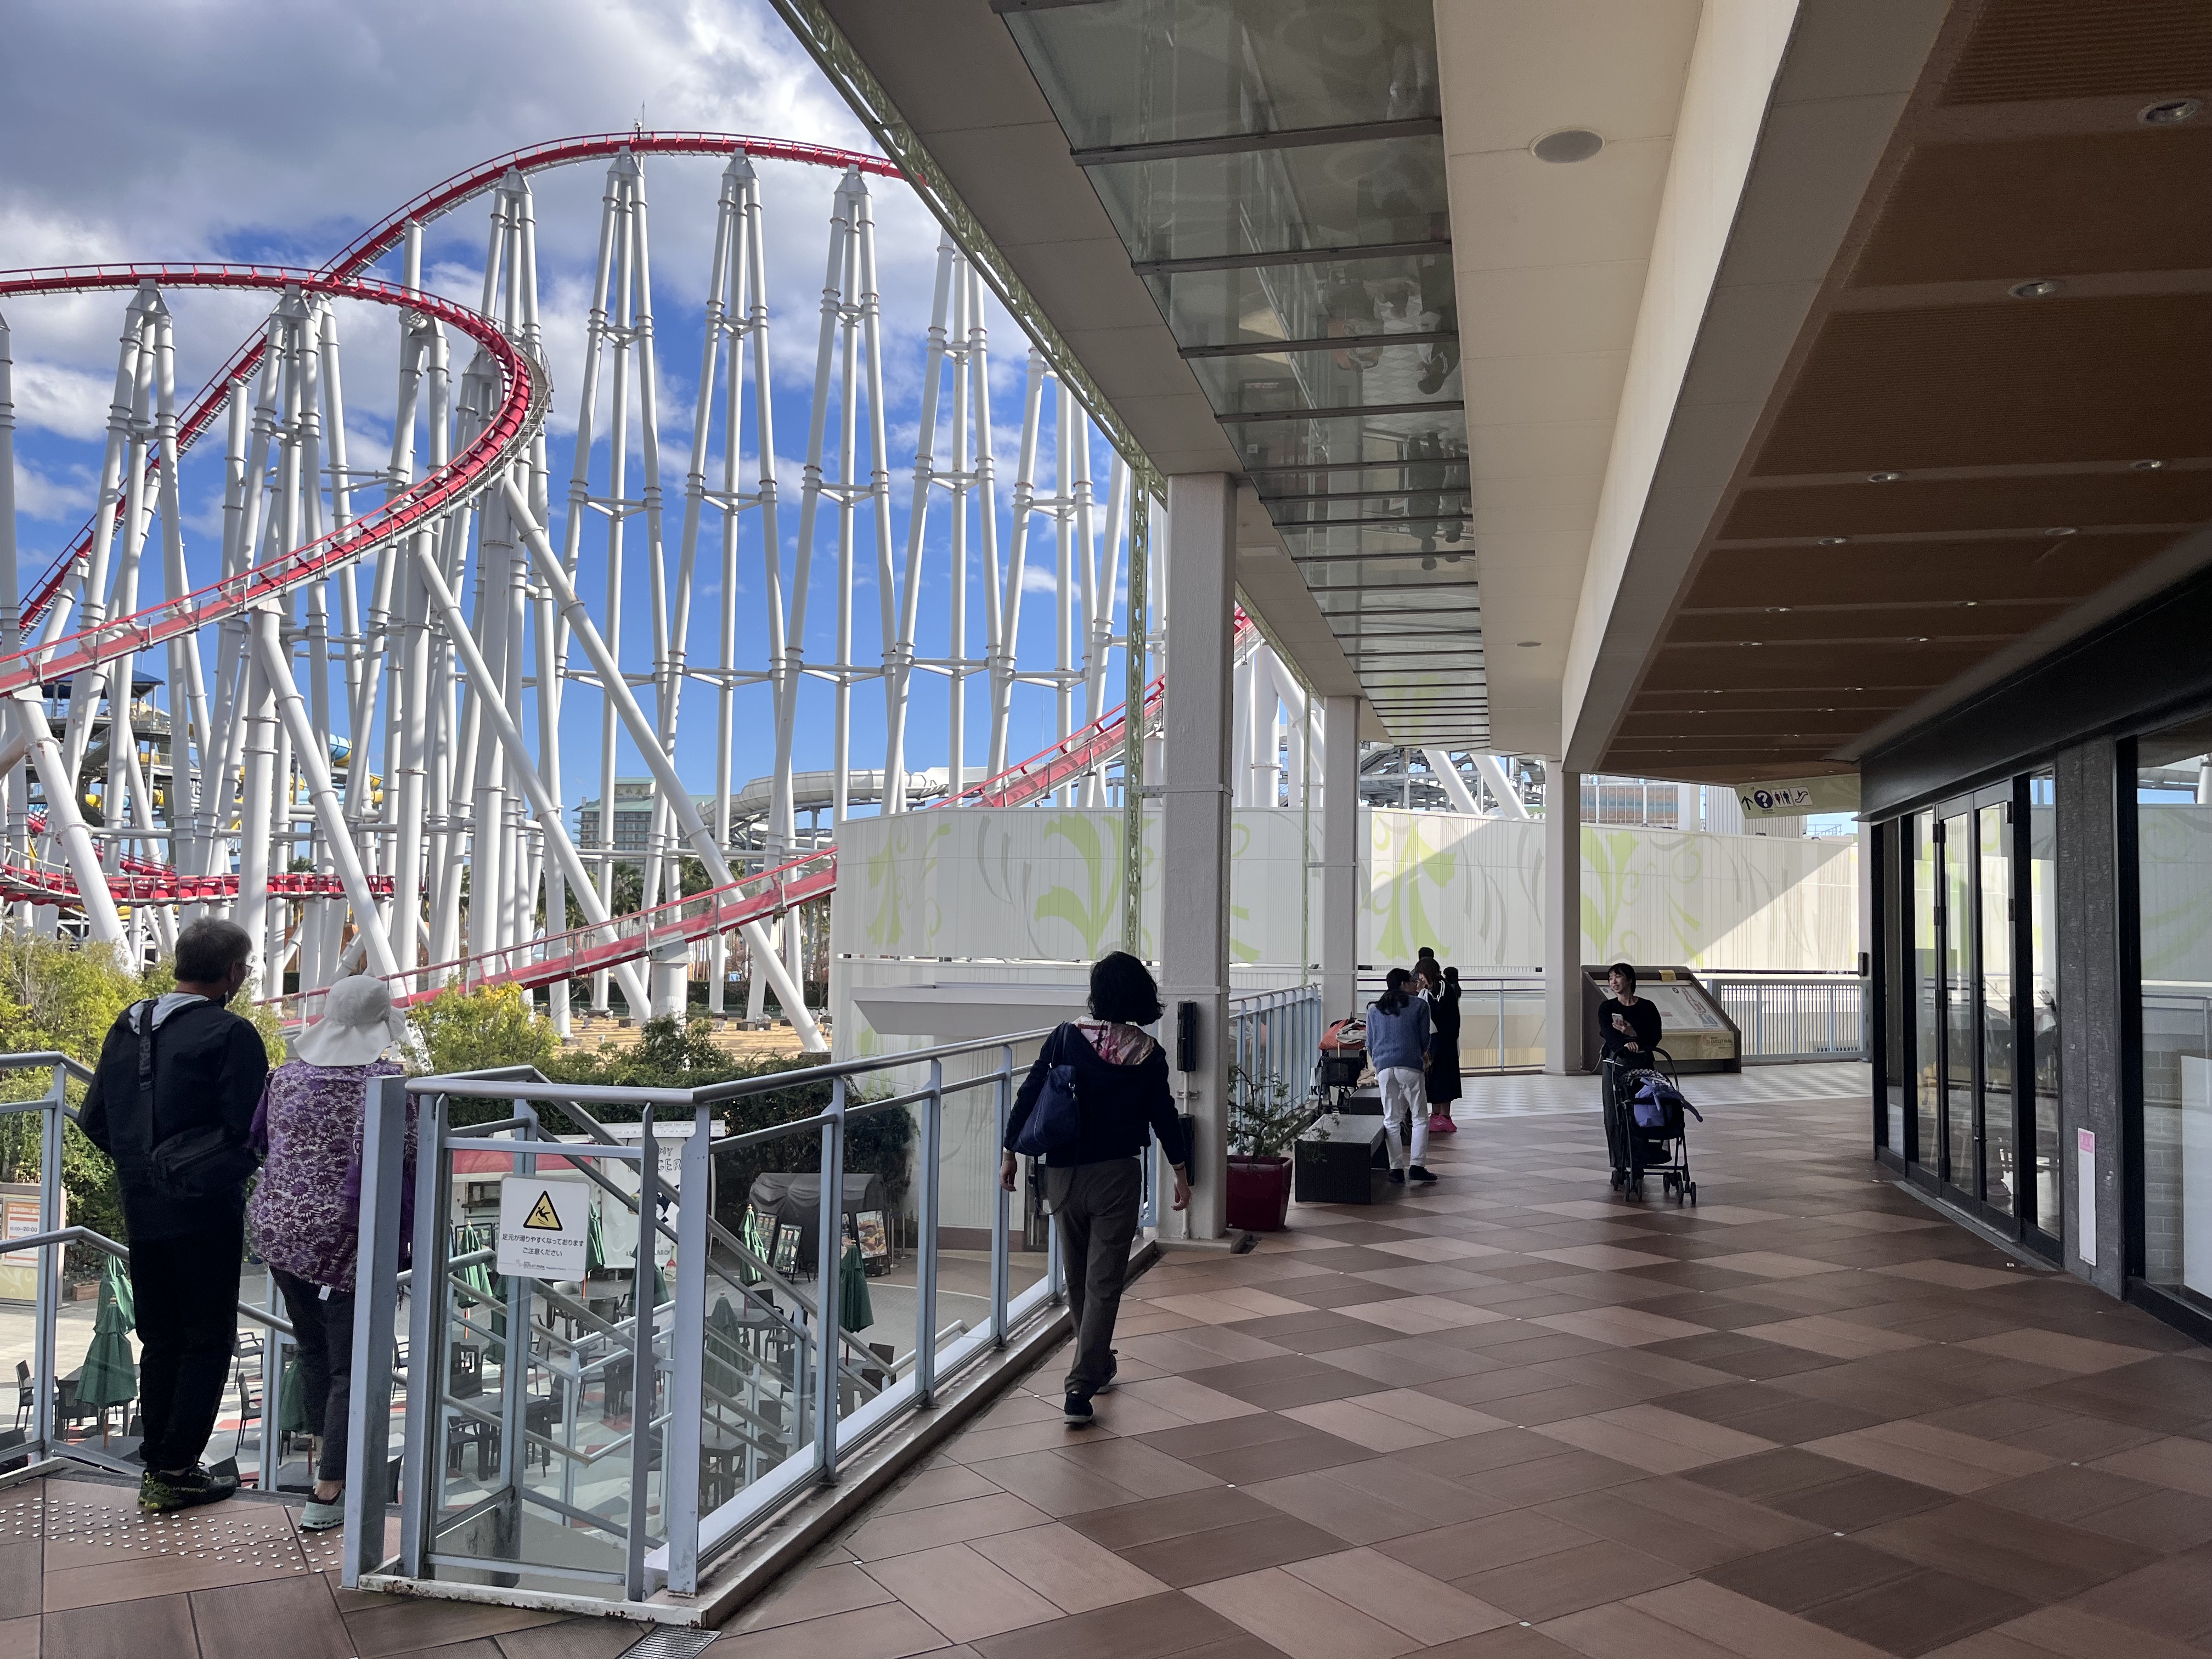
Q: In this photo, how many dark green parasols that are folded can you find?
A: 10